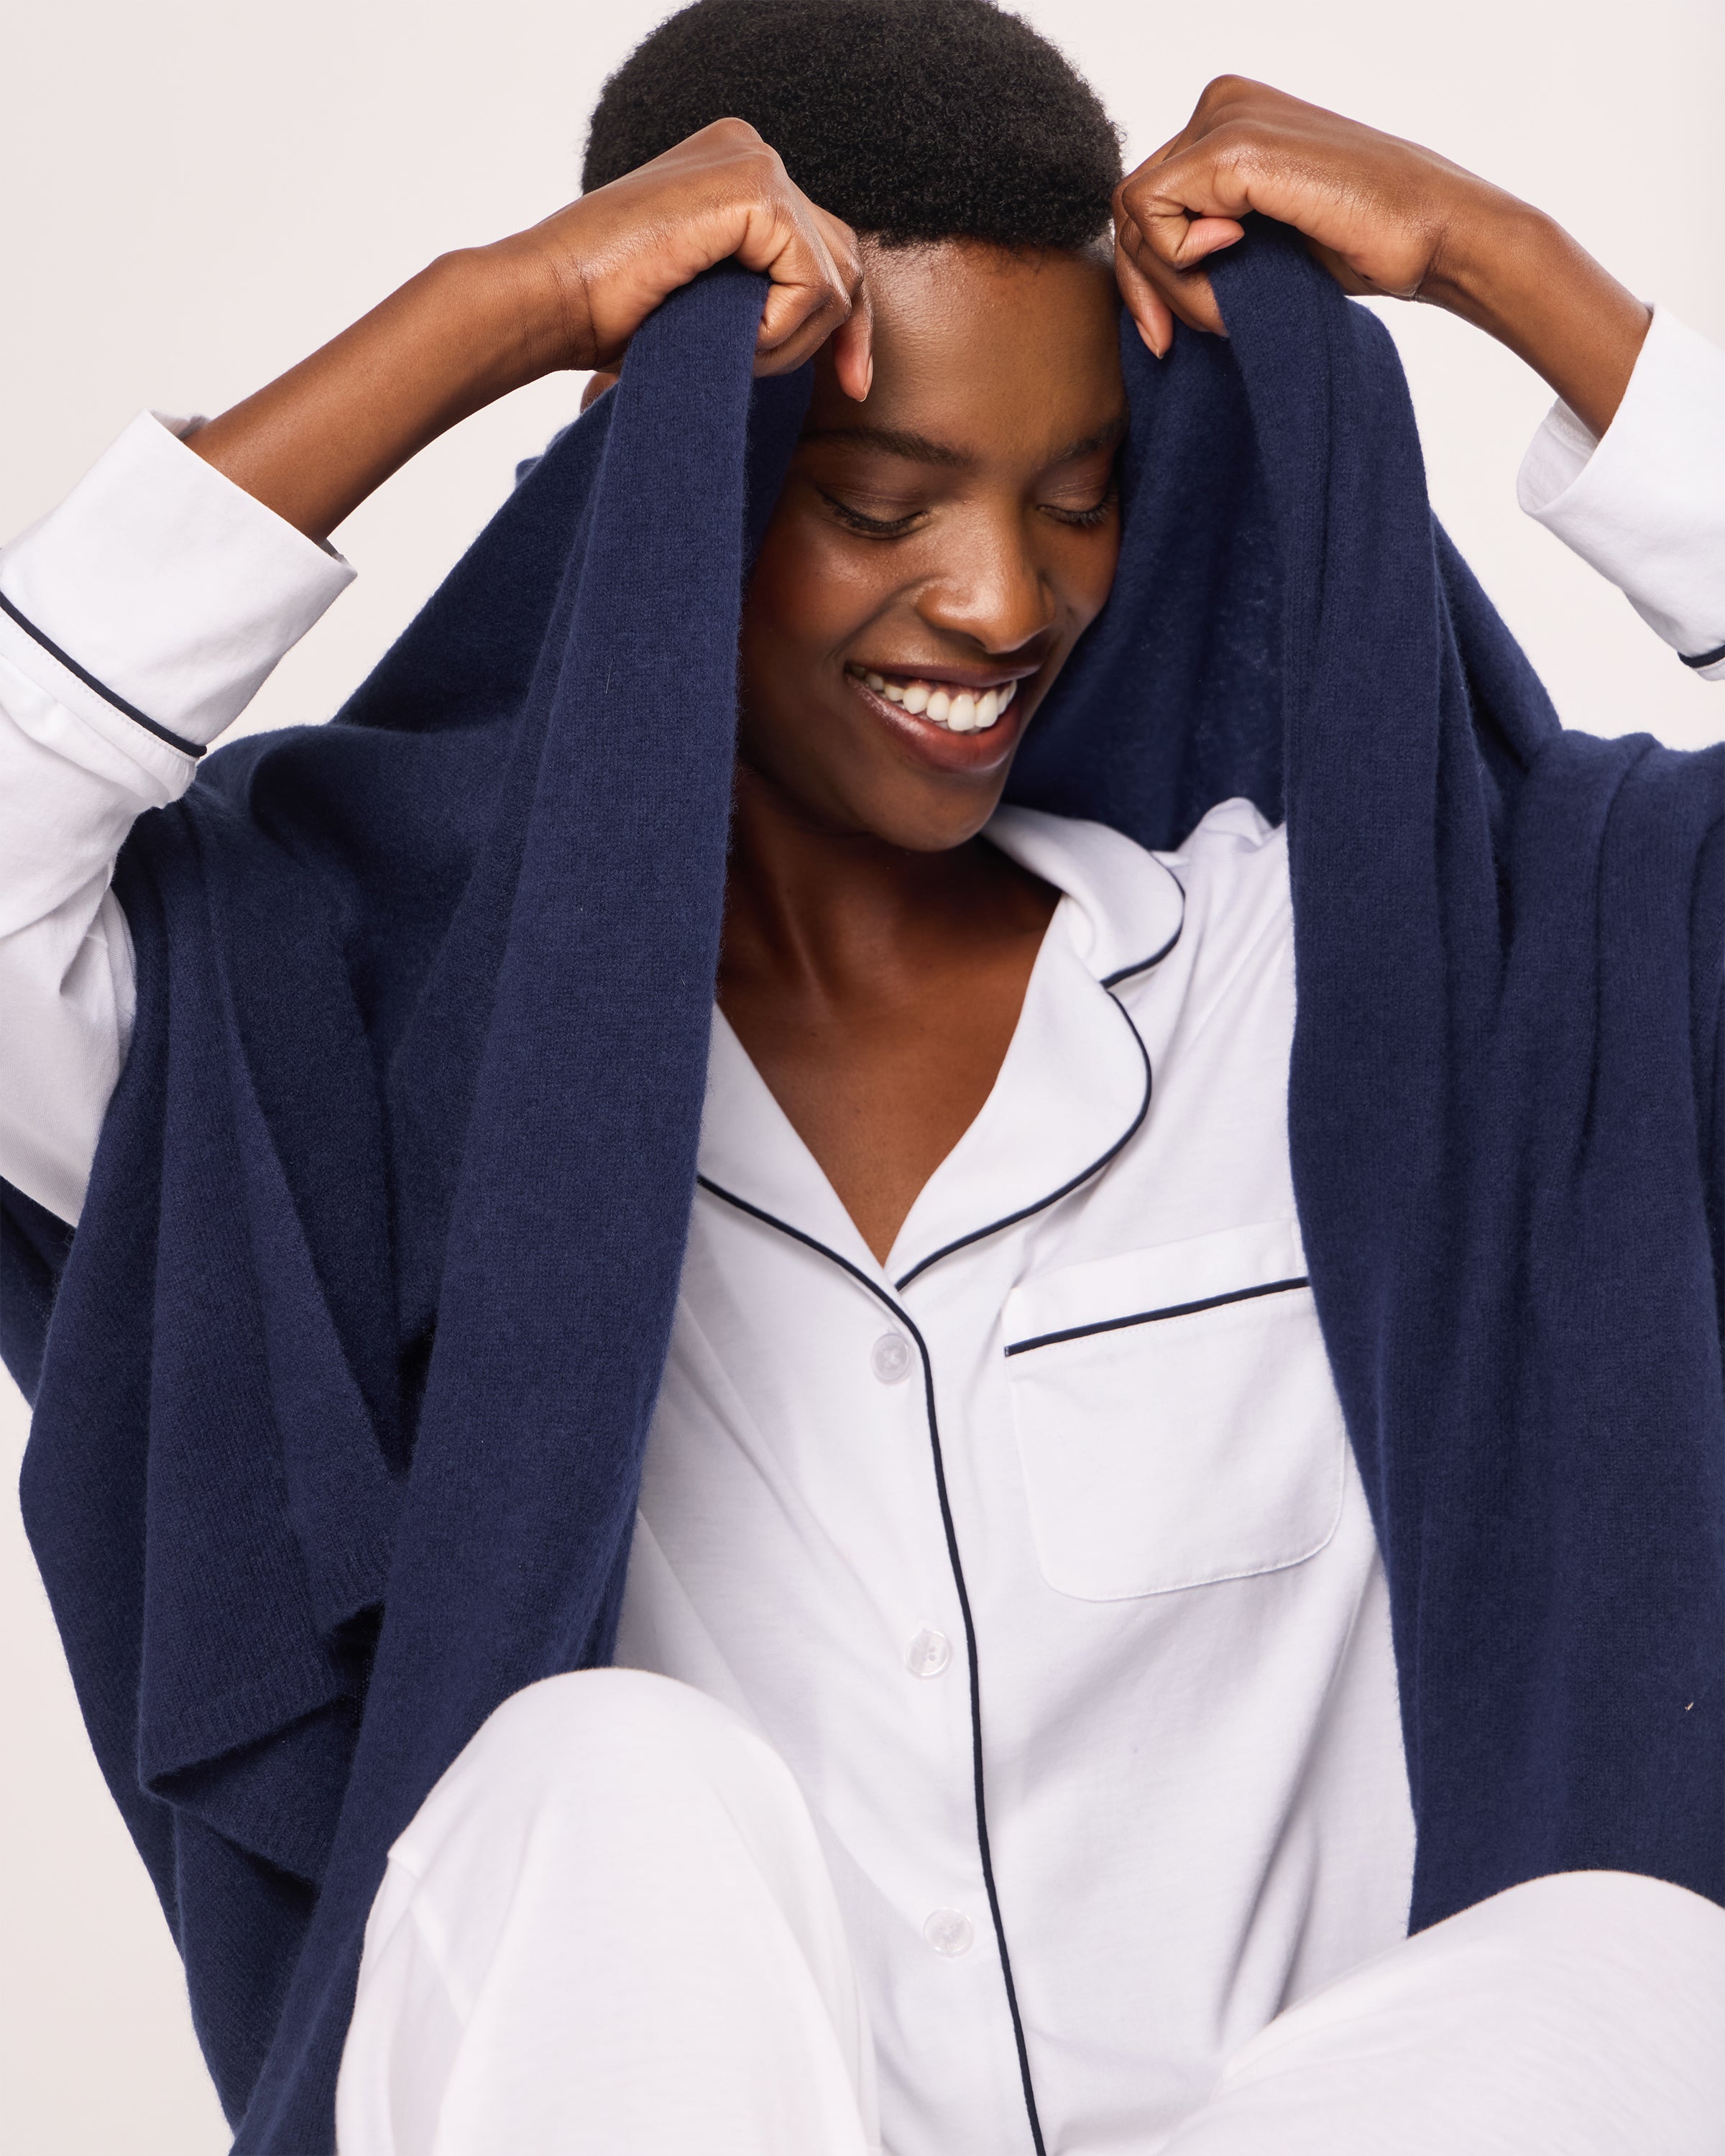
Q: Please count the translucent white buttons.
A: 3